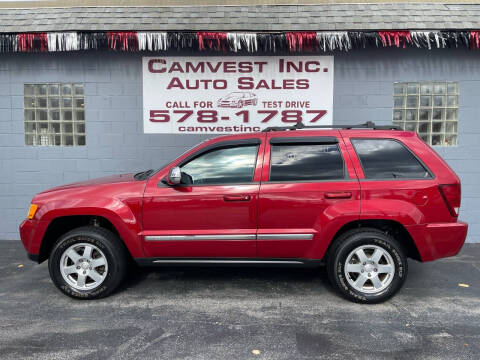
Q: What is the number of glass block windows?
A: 2